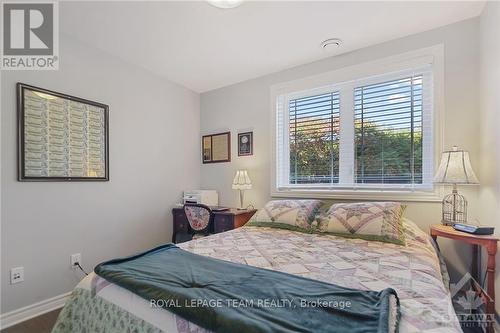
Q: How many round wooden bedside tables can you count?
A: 1